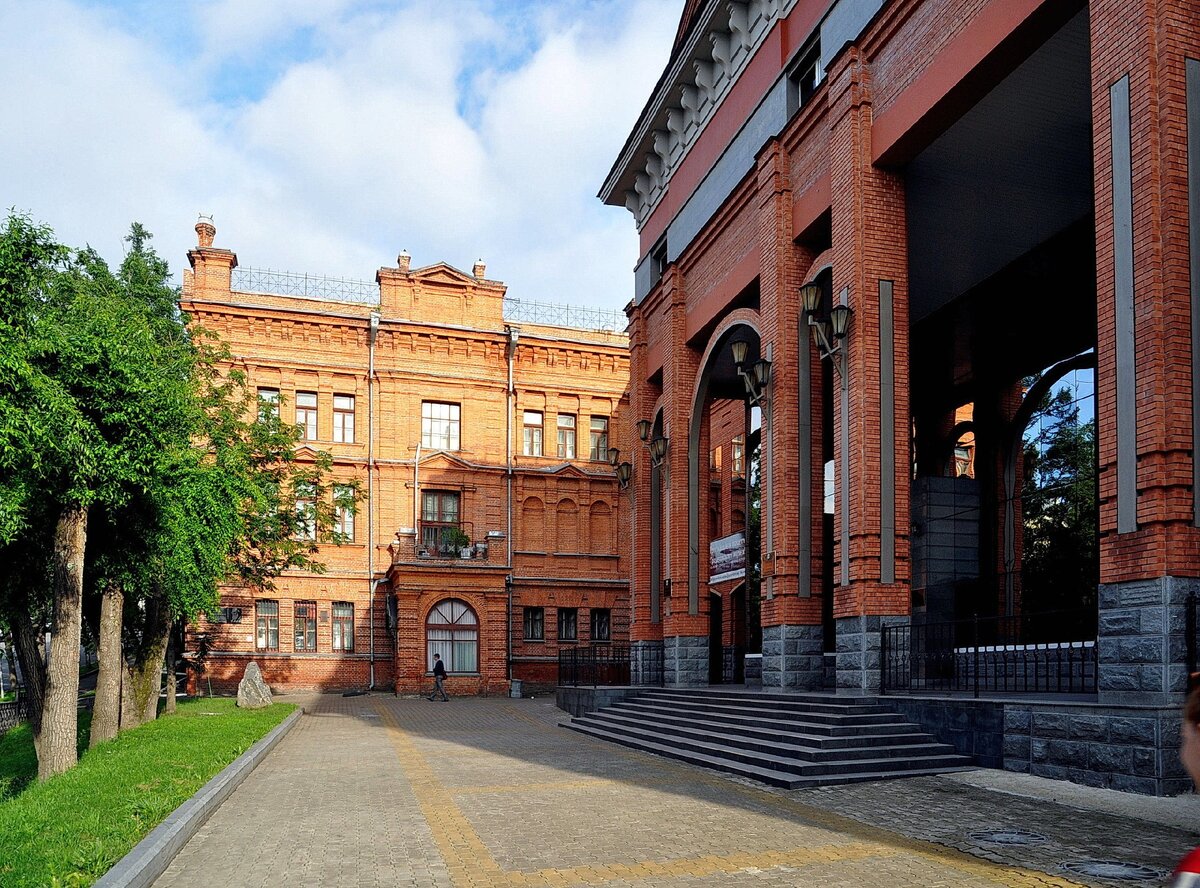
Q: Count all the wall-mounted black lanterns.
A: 12